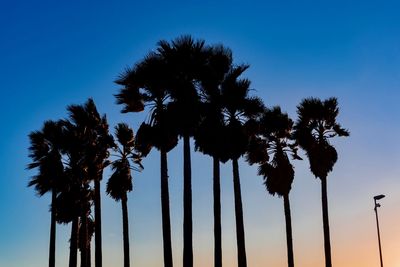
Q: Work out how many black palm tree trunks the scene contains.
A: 11